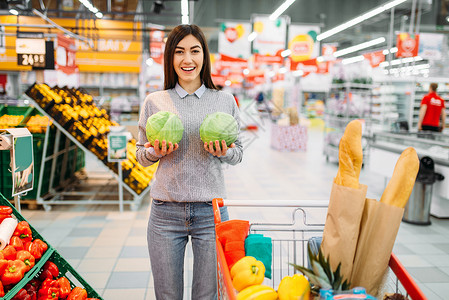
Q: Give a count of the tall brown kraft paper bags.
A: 2